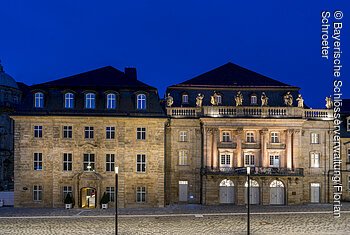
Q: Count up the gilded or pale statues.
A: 8